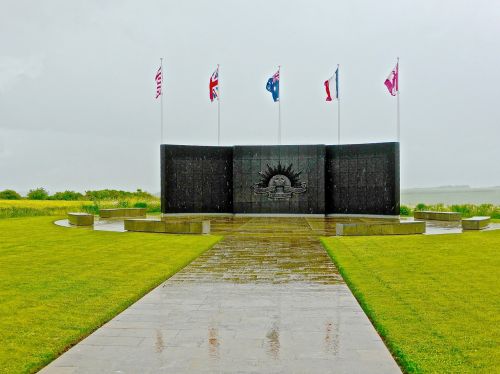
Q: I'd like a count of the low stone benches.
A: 6